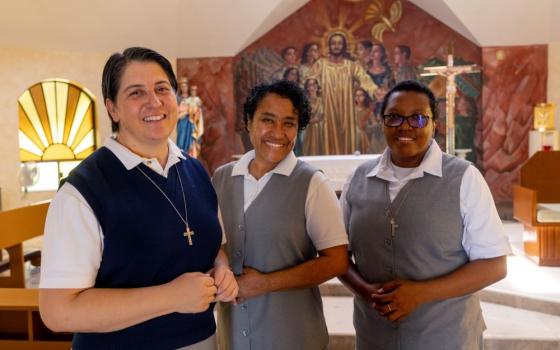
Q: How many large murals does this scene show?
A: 1